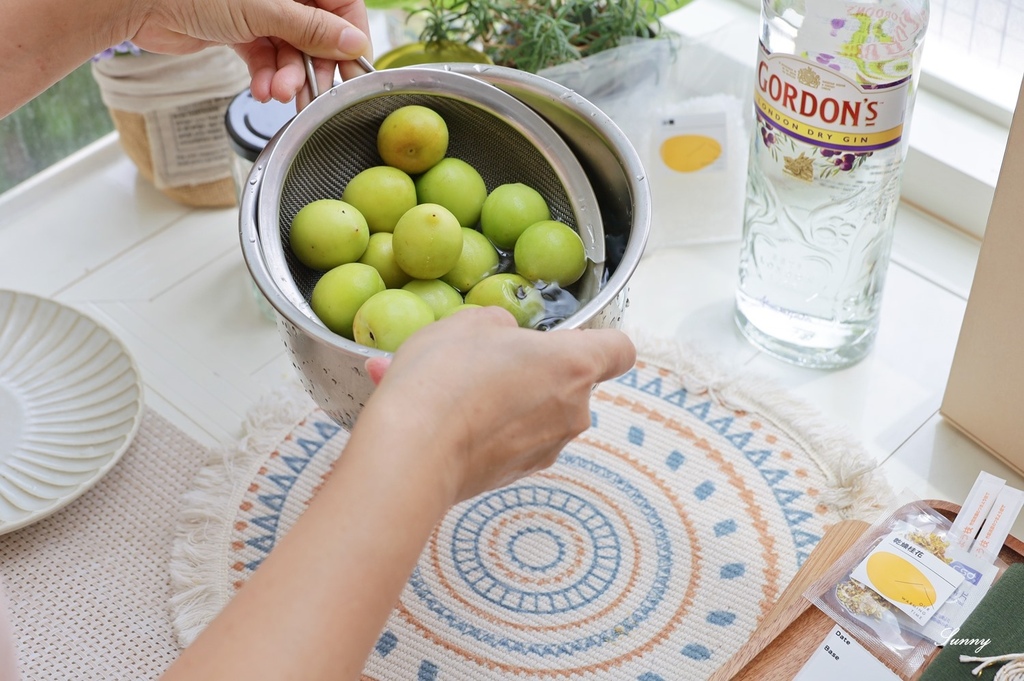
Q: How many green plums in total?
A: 14